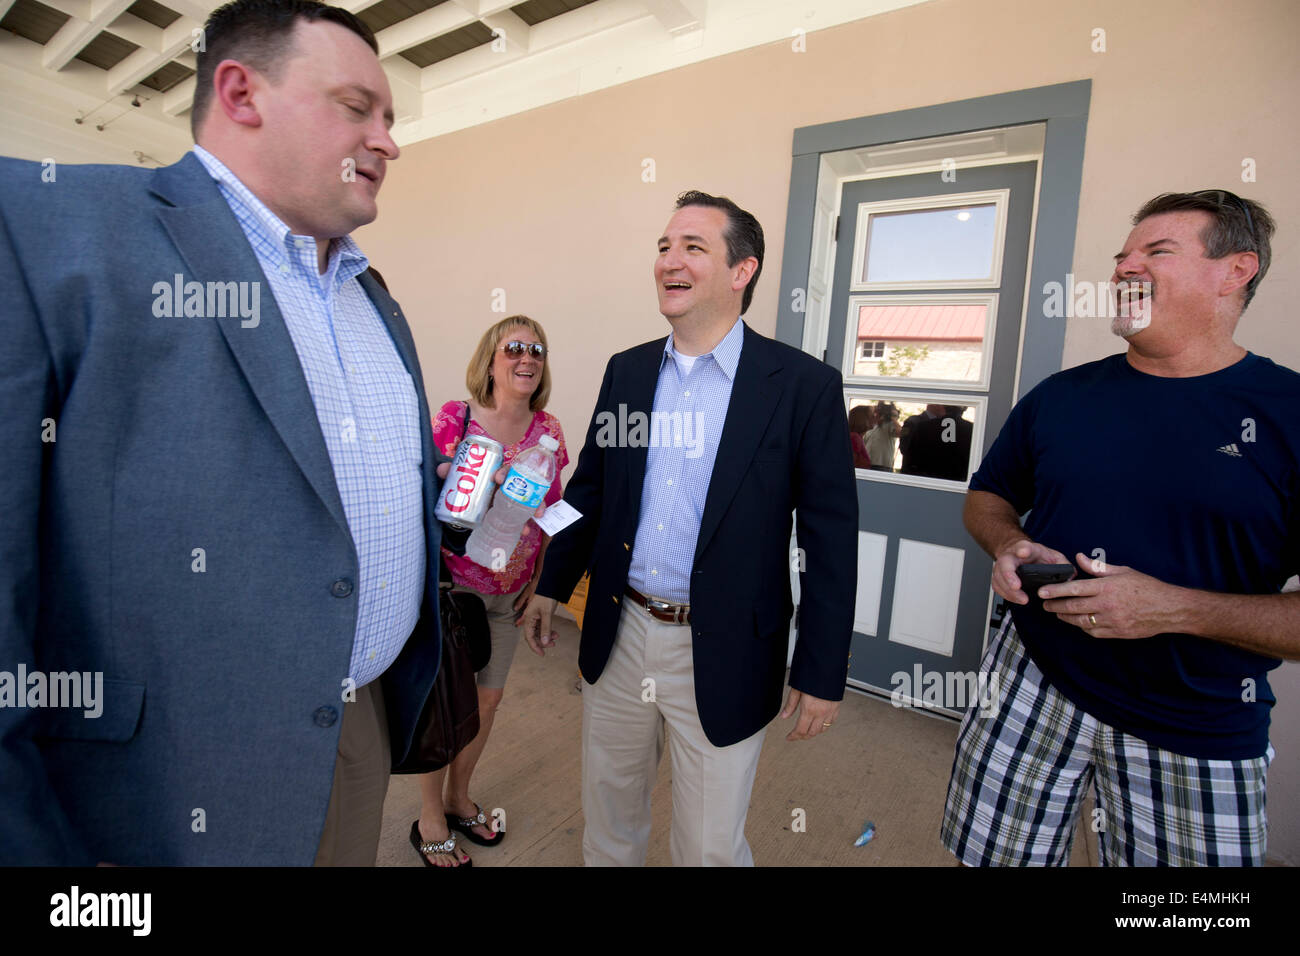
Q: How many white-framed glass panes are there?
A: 3